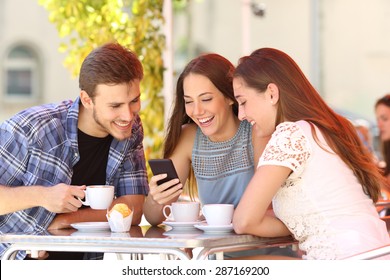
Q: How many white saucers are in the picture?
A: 3